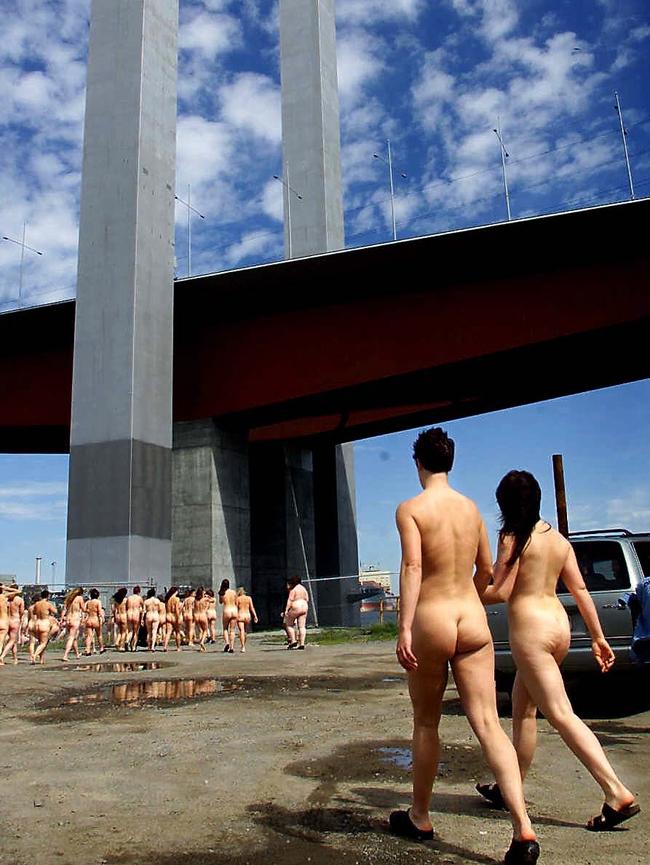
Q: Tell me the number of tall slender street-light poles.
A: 6